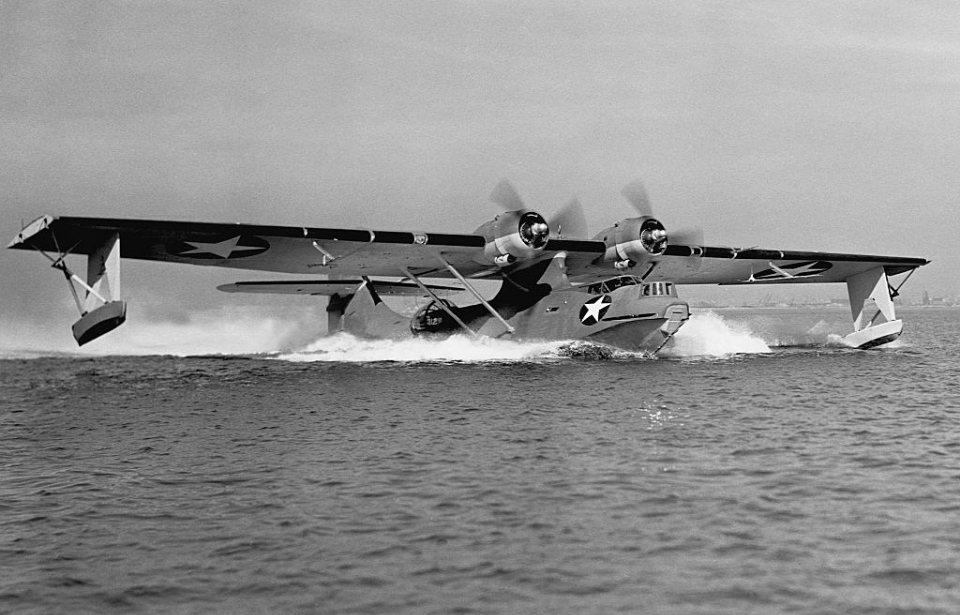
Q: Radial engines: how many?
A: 2